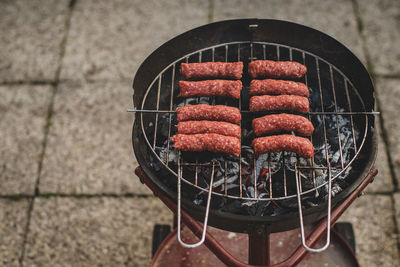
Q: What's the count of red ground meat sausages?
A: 10